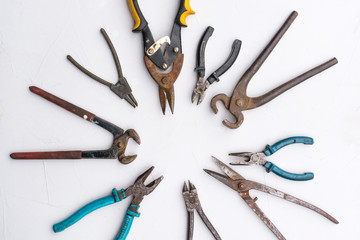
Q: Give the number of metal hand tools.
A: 9